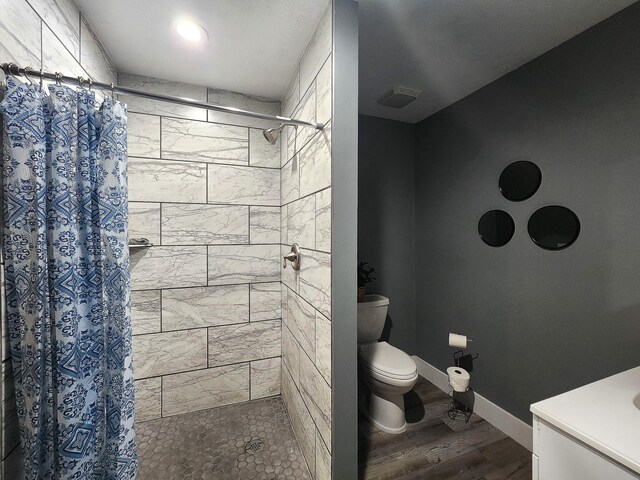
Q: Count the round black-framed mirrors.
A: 3